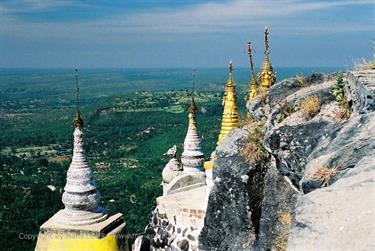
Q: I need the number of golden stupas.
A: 3